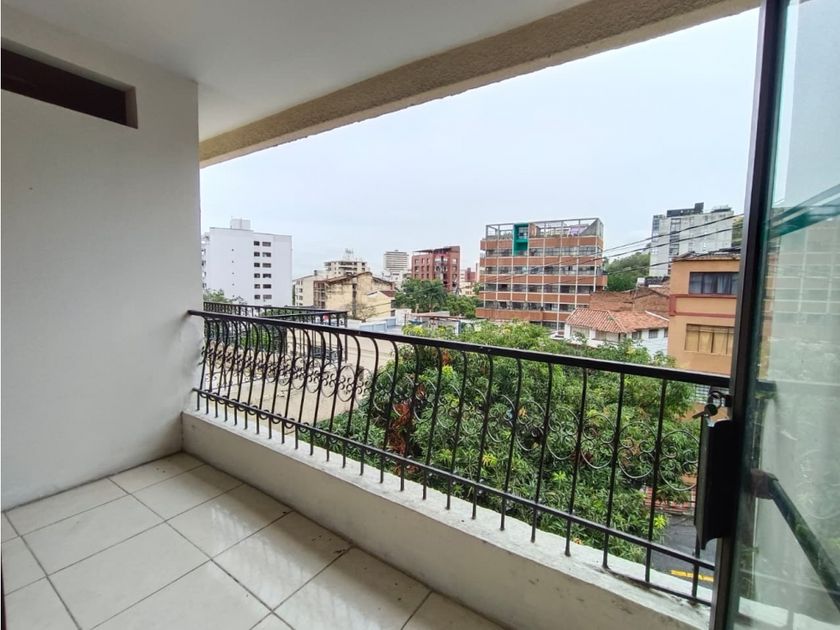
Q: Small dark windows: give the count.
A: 12